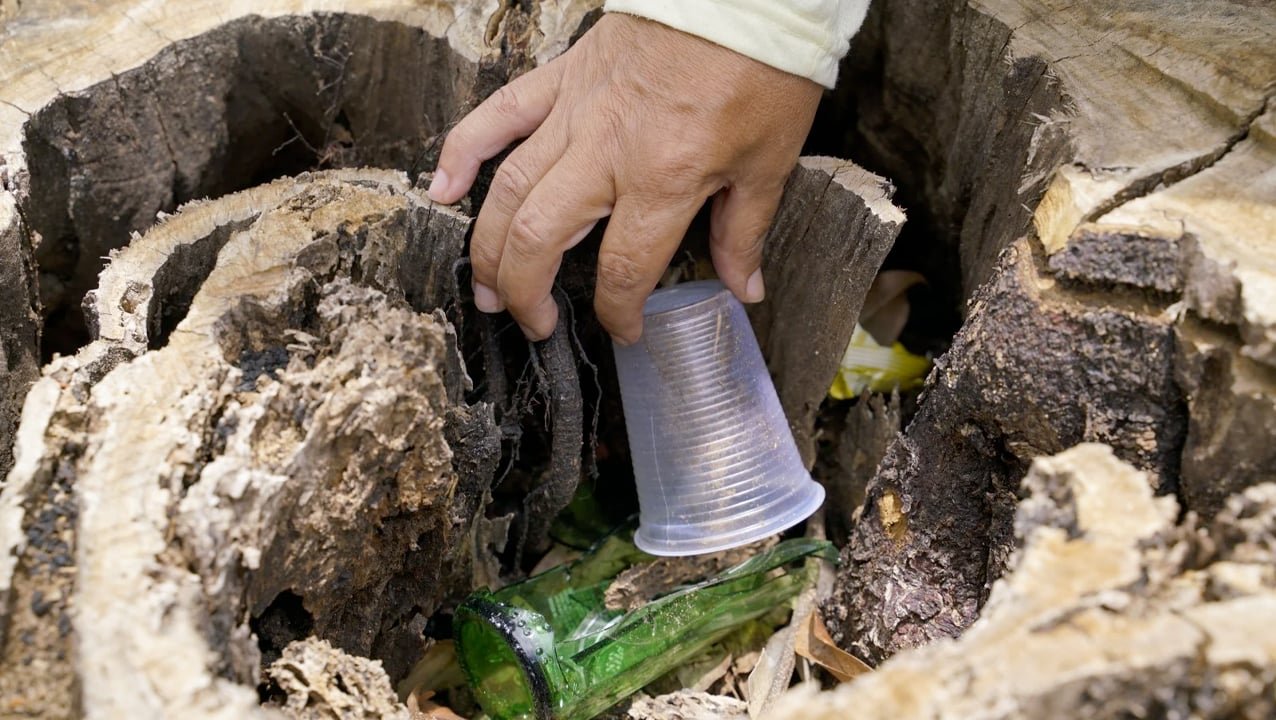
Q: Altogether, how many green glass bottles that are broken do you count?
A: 1